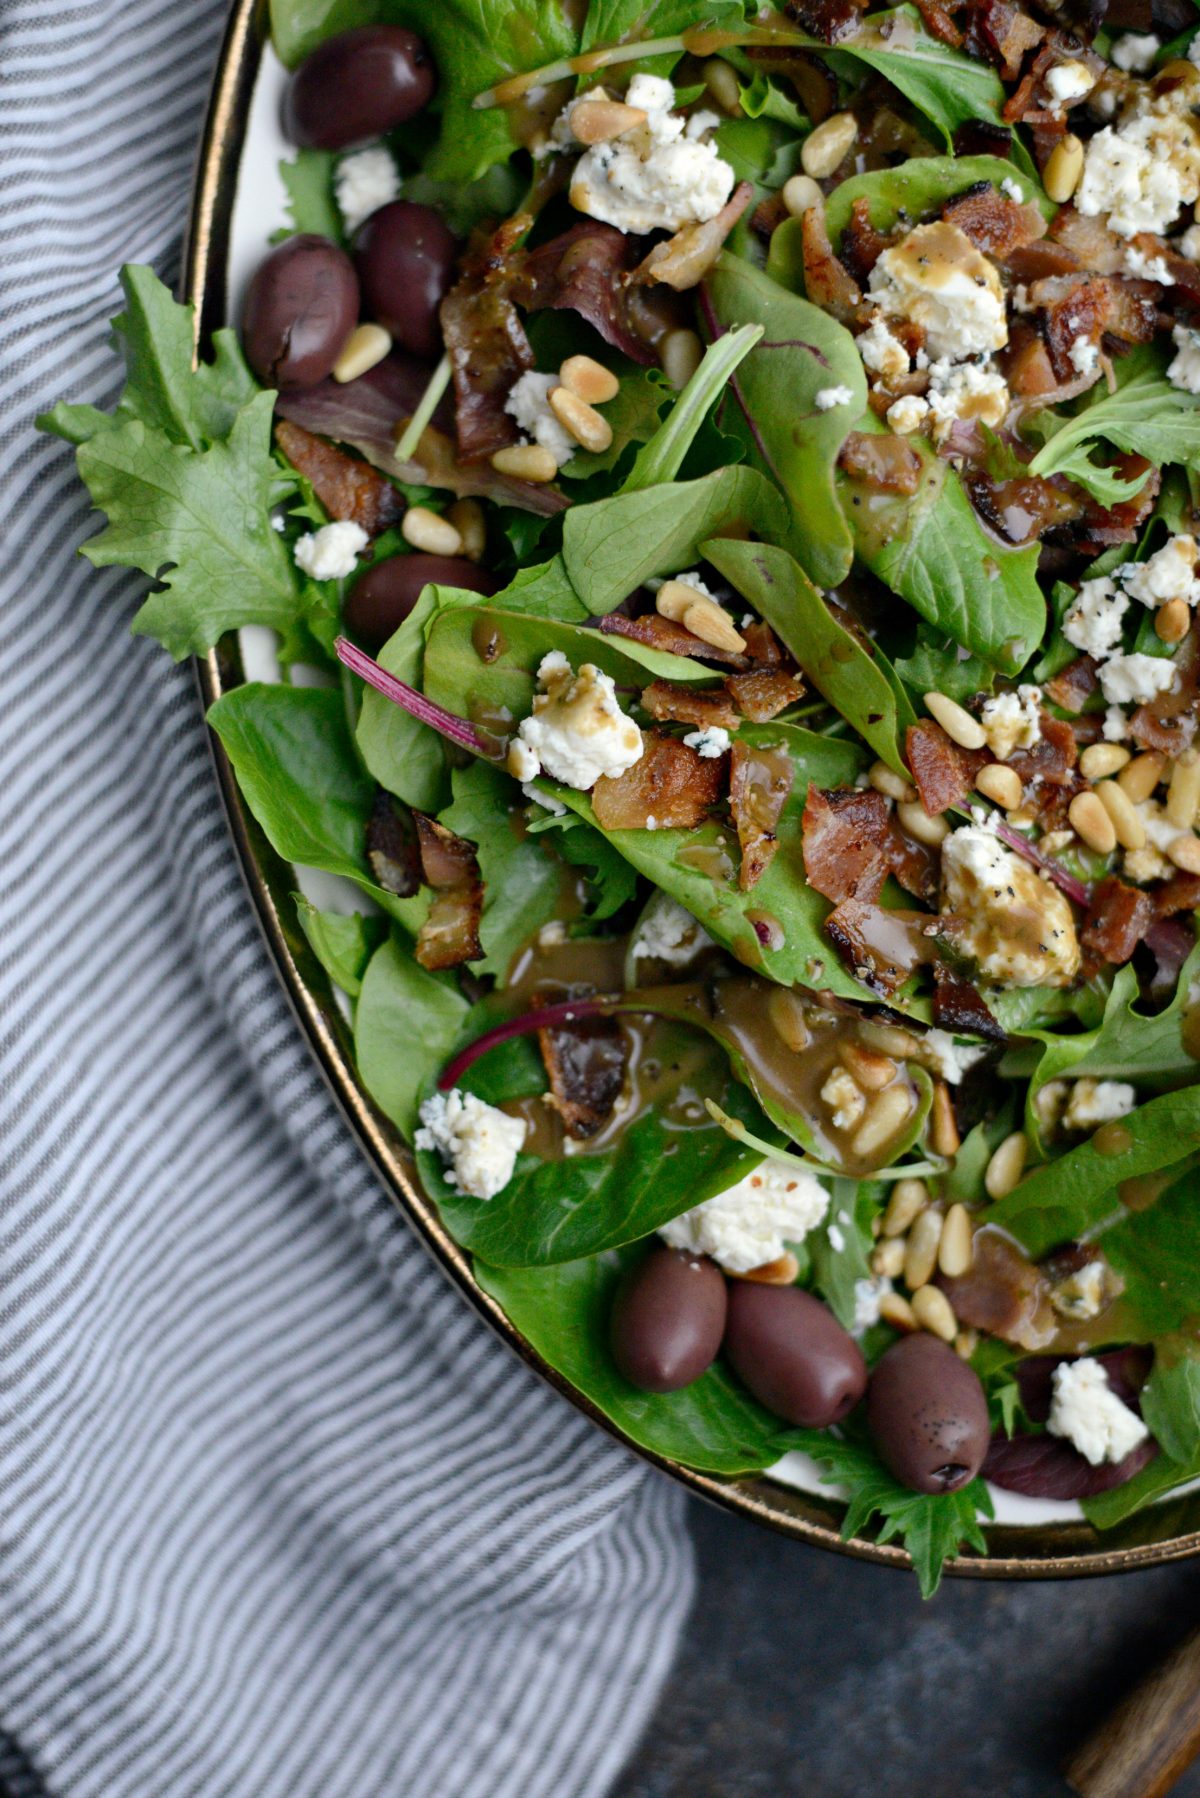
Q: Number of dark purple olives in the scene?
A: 7